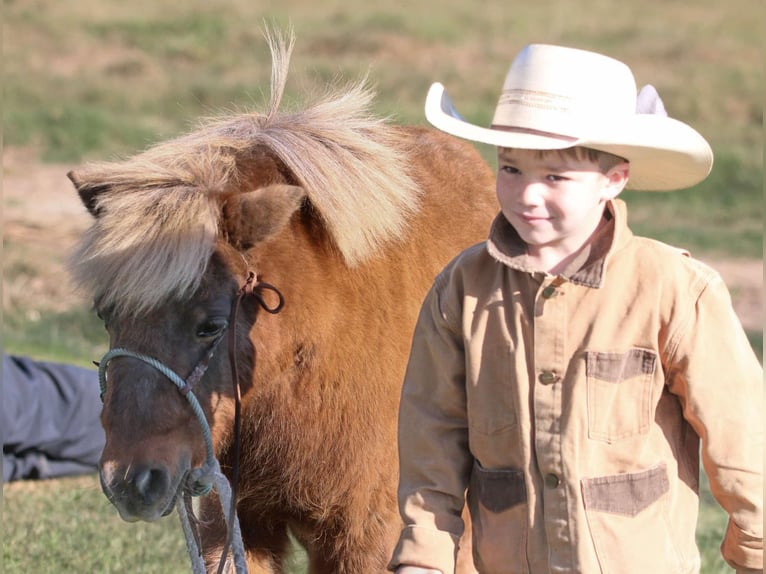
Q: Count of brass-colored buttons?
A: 3